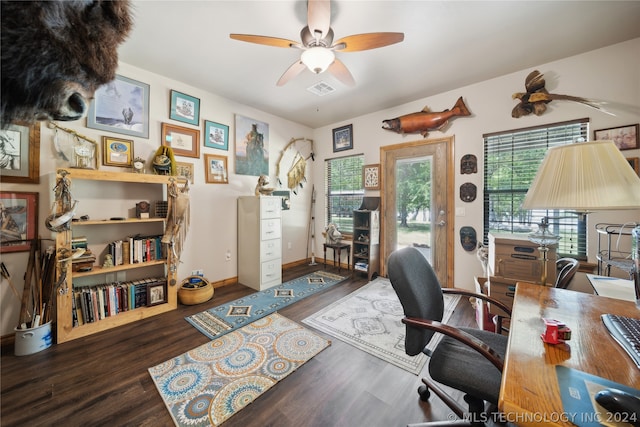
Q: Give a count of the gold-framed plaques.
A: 1